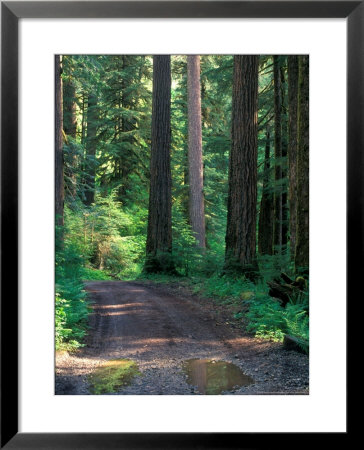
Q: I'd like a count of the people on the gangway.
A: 0